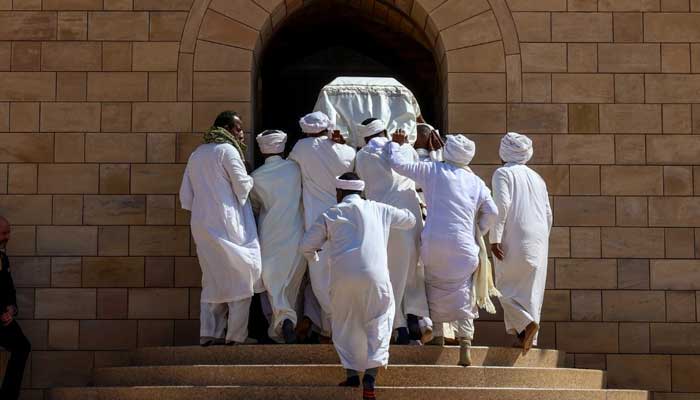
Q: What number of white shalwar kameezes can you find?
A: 7